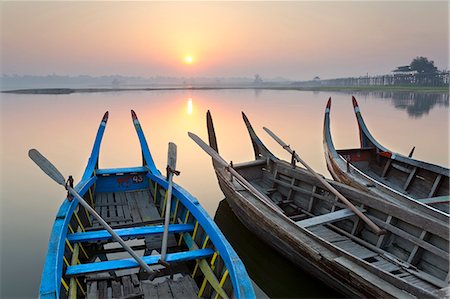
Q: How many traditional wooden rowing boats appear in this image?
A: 3